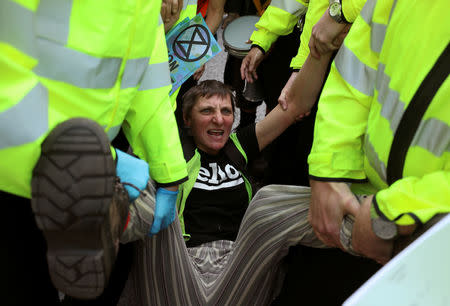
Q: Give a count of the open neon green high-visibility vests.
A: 1